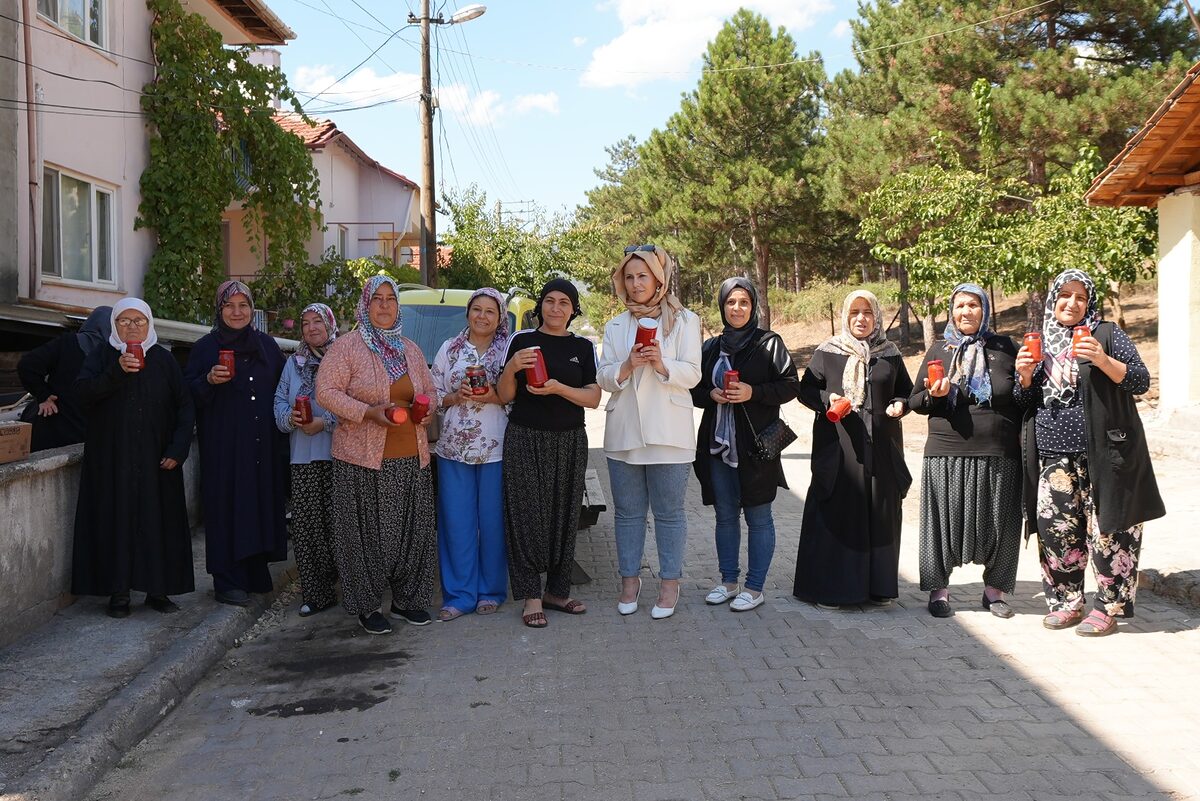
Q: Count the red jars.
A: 13